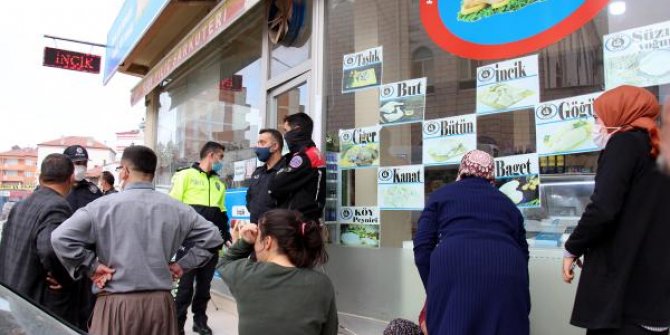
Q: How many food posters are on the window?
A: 10